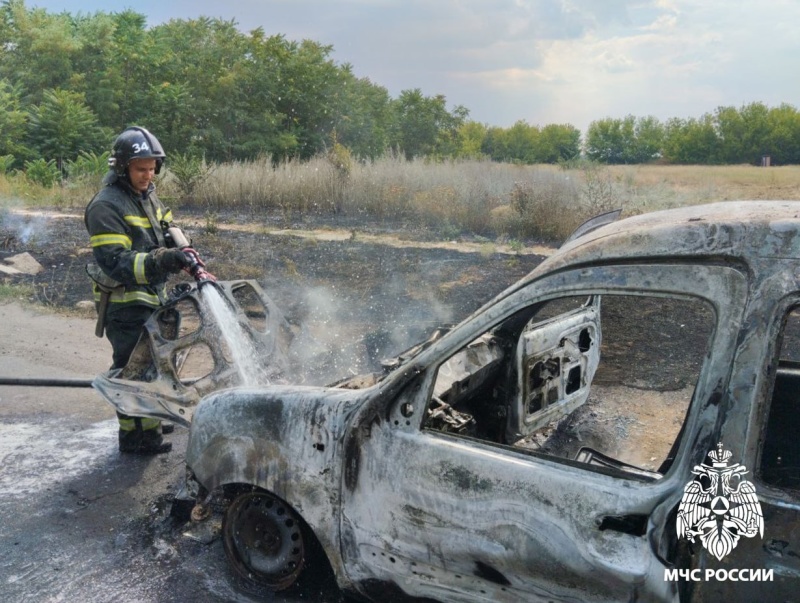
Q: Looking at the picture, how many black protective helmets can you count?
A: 1